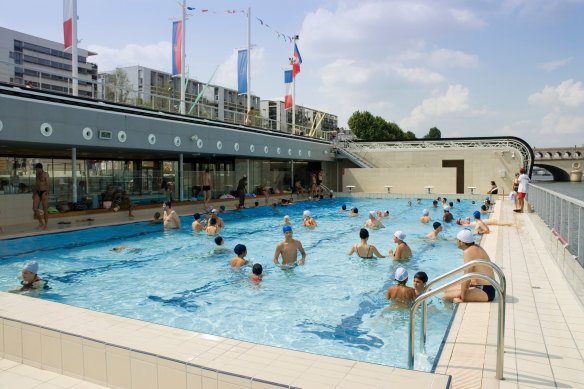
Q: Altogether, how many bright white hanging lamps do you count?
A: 0